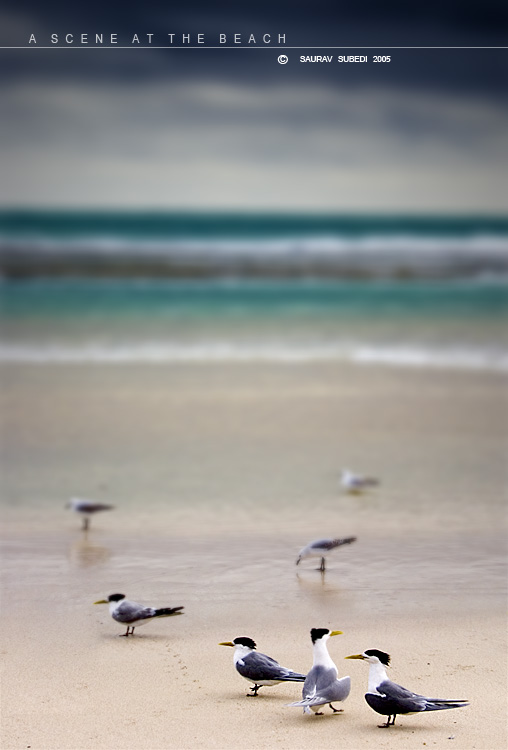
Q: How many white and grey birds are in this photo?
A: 7